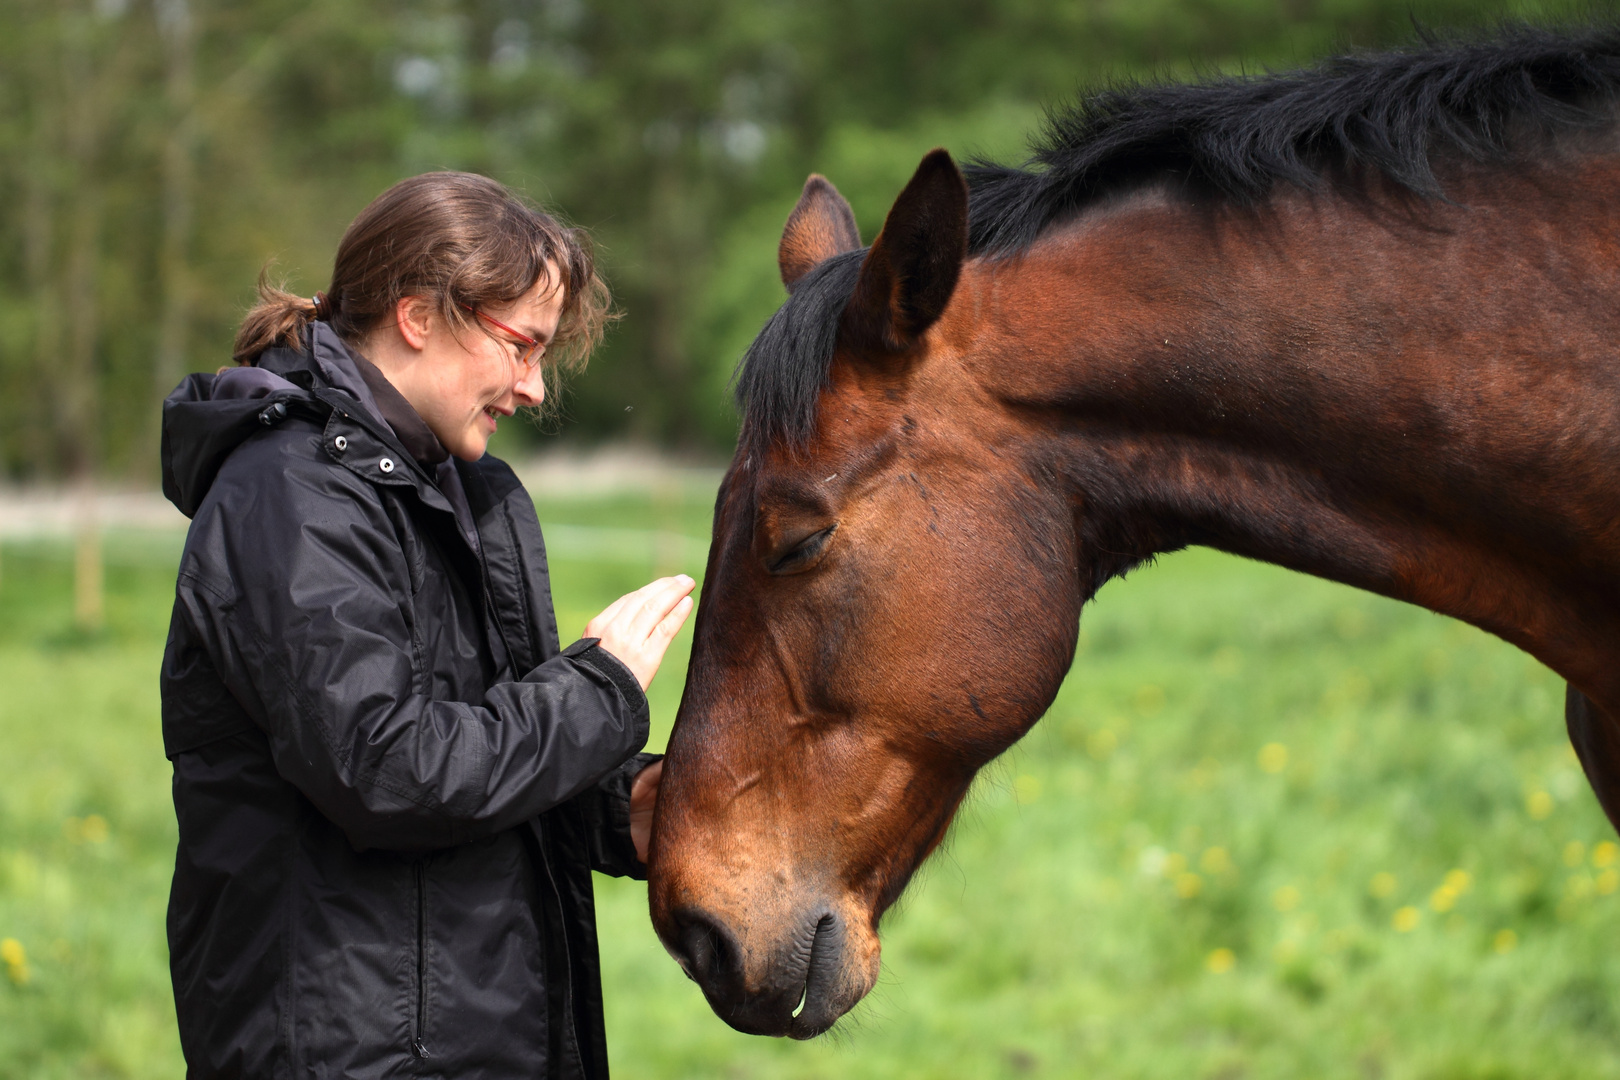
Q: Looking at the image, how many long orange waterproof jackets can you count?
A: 0